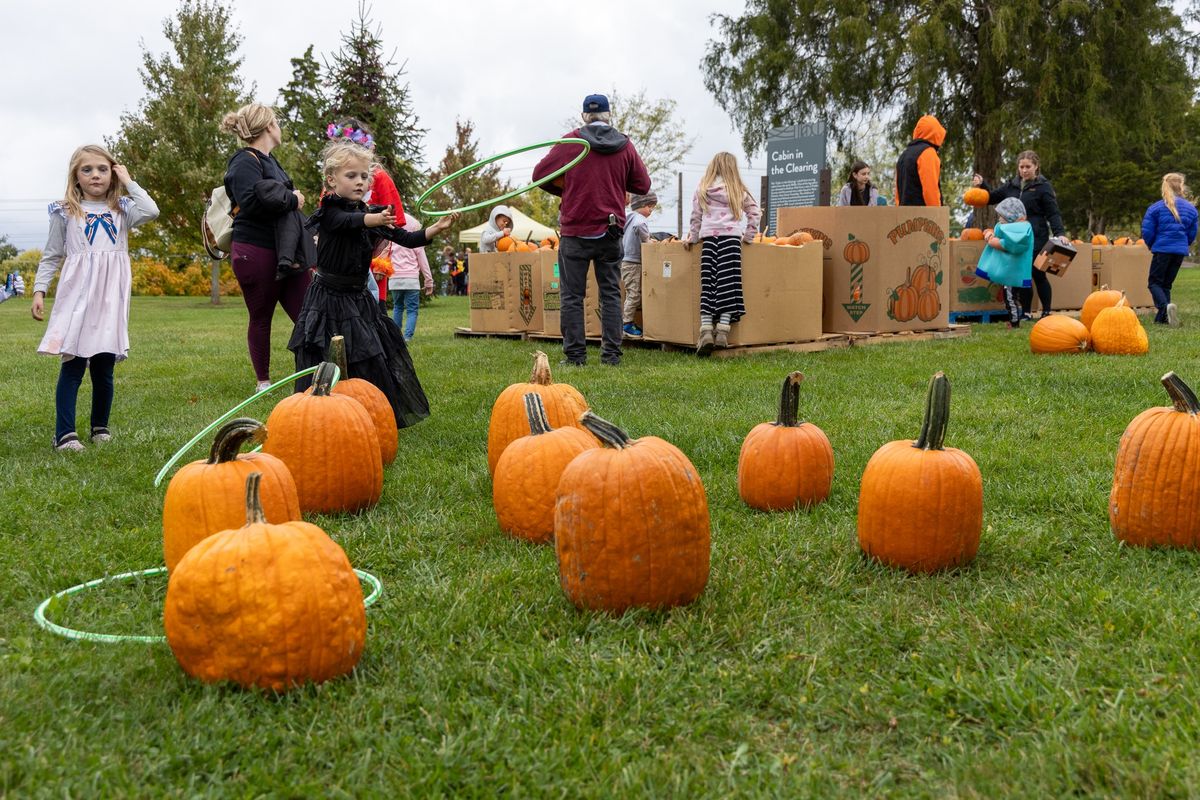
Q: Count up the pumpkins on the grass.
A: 13